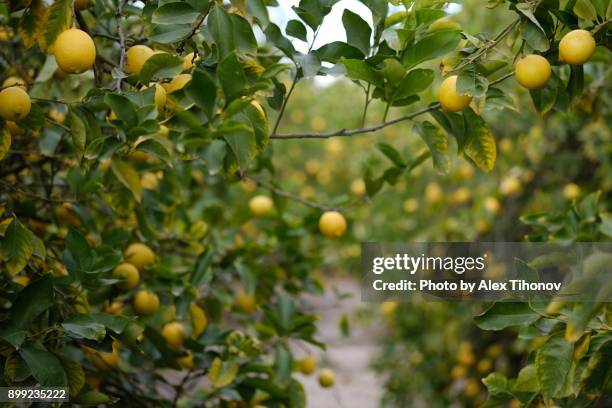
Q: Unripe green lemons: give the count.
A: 1